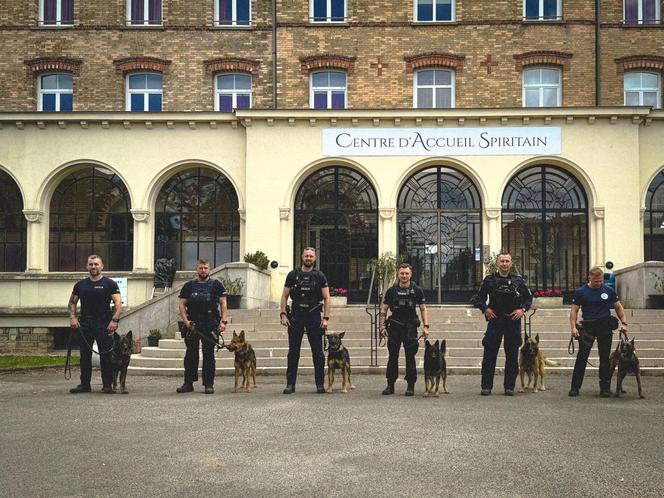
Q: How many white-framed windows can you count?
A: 14